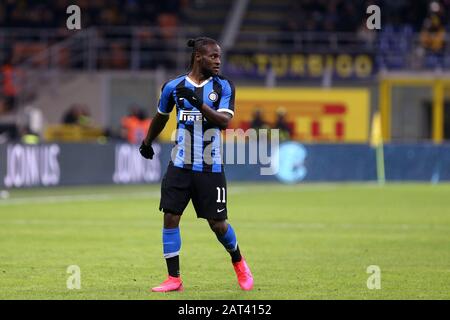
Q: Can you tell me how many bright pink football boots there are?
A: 2